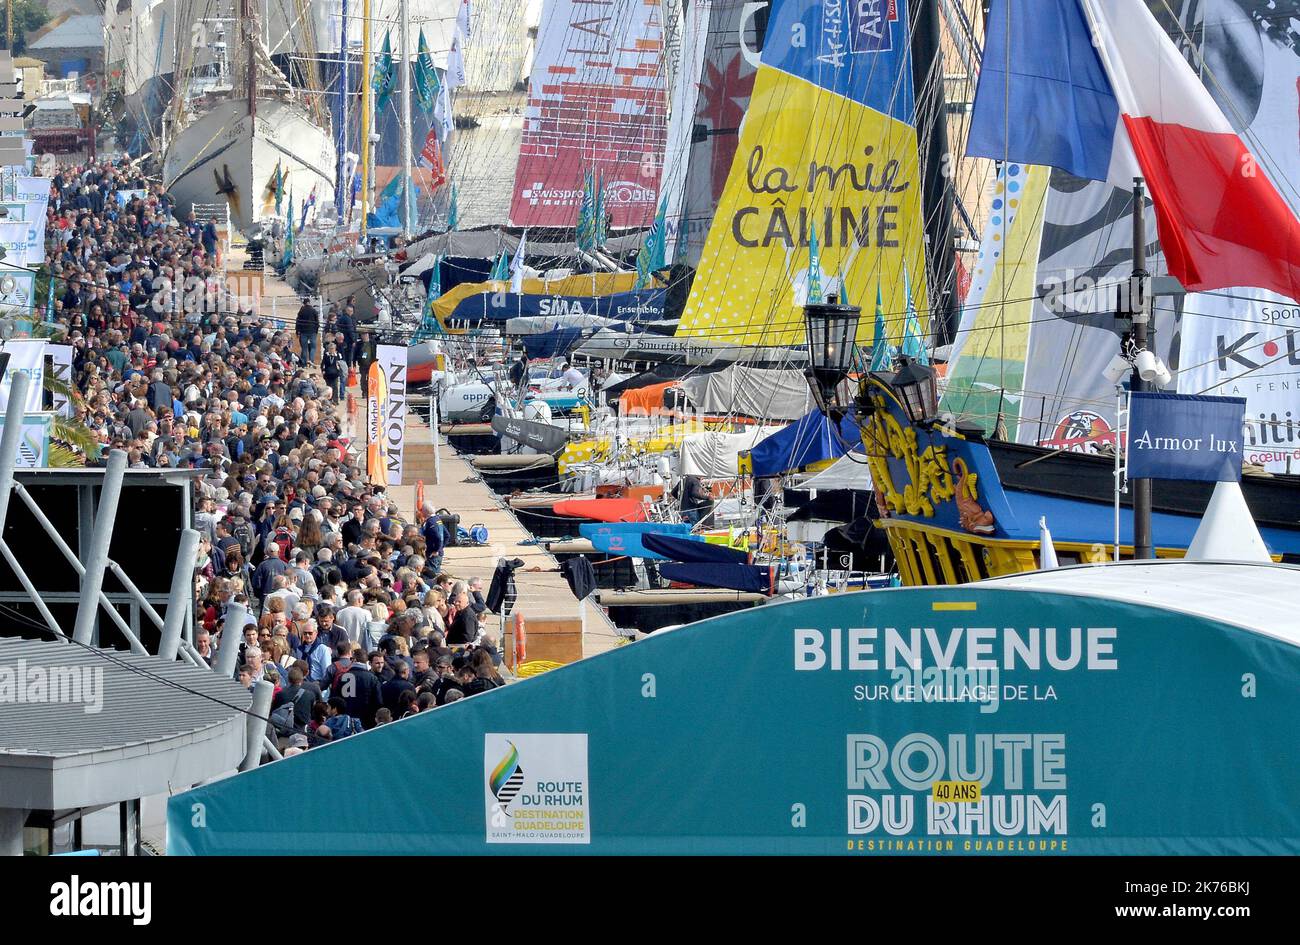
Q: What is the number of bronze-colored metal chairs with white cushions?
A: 0